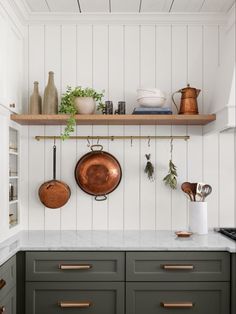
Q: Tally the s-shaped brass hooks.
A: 6